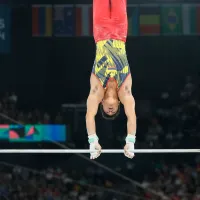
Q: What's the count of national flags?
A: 7